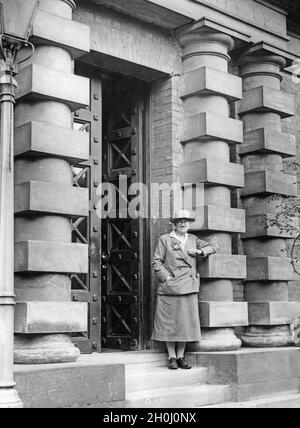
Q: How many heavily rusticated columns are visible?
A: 3